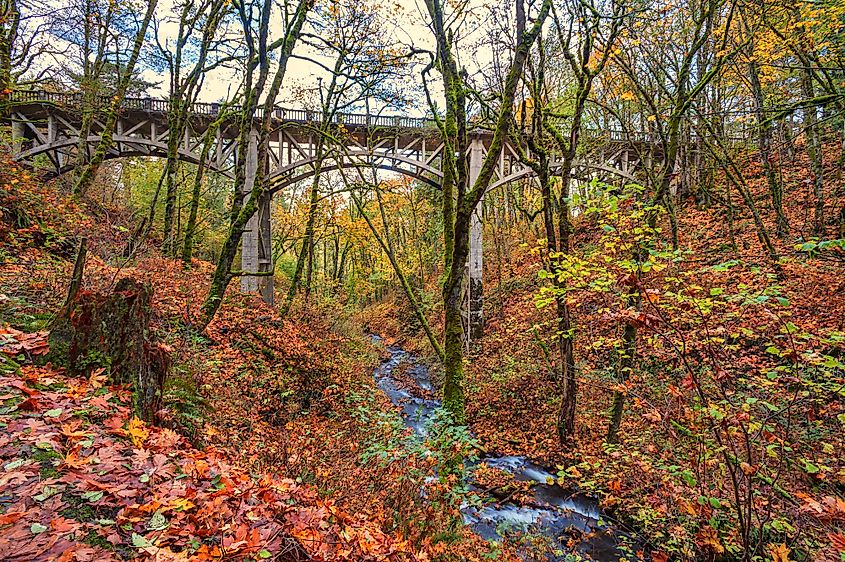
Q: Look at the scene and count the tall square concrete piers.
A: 2